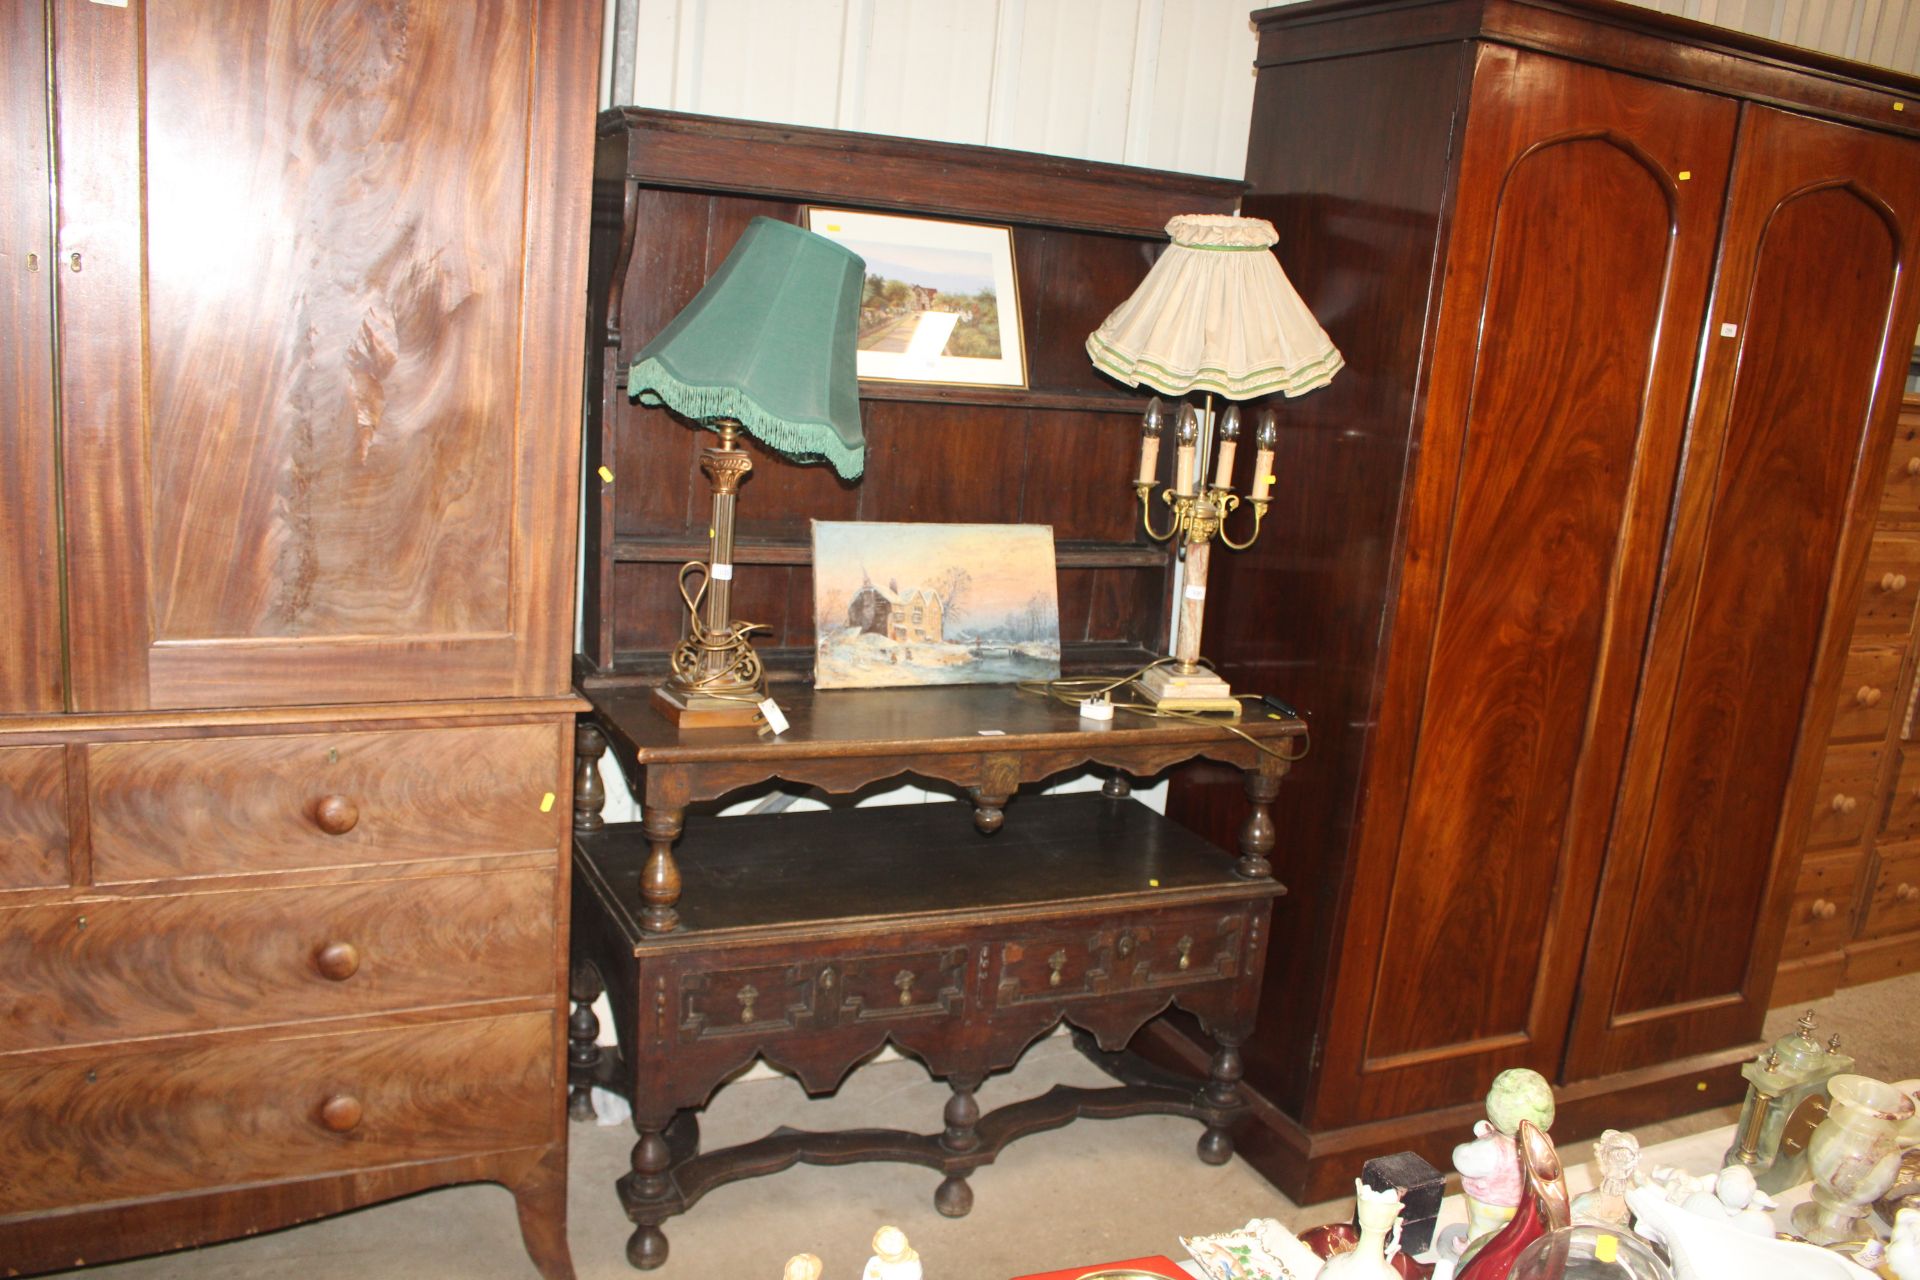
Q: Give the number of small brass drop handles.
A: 4